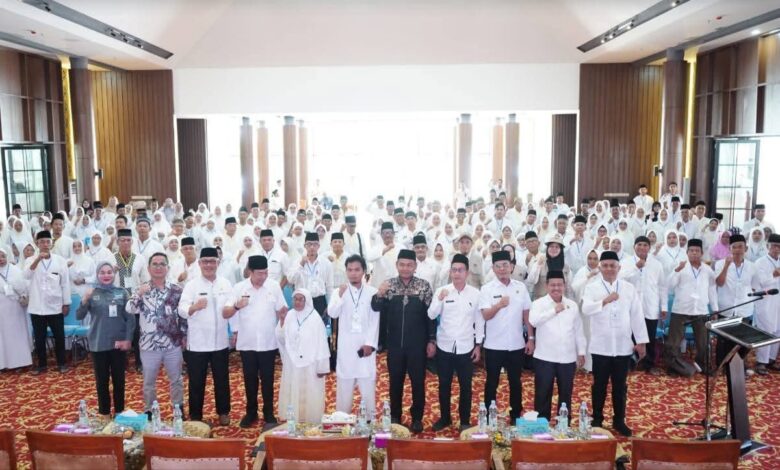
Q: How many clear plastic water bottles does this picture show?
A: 10